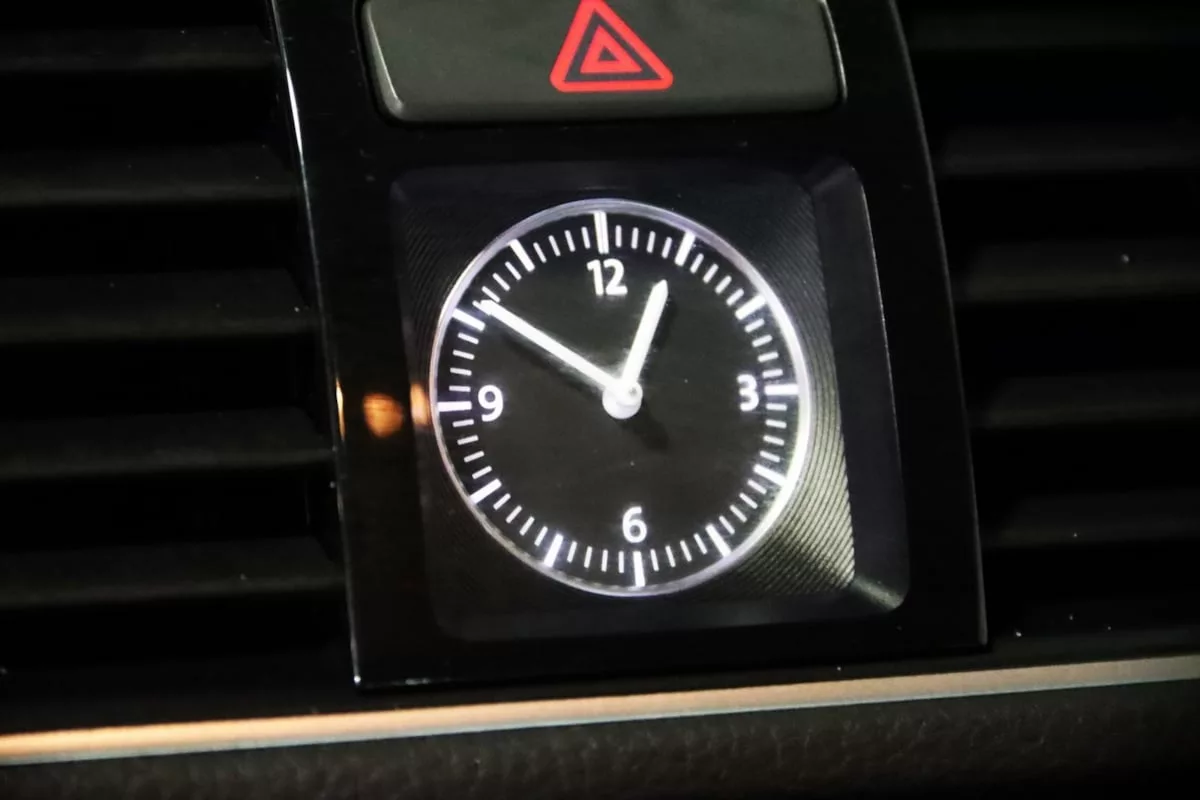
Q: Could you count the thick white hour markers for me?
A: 12